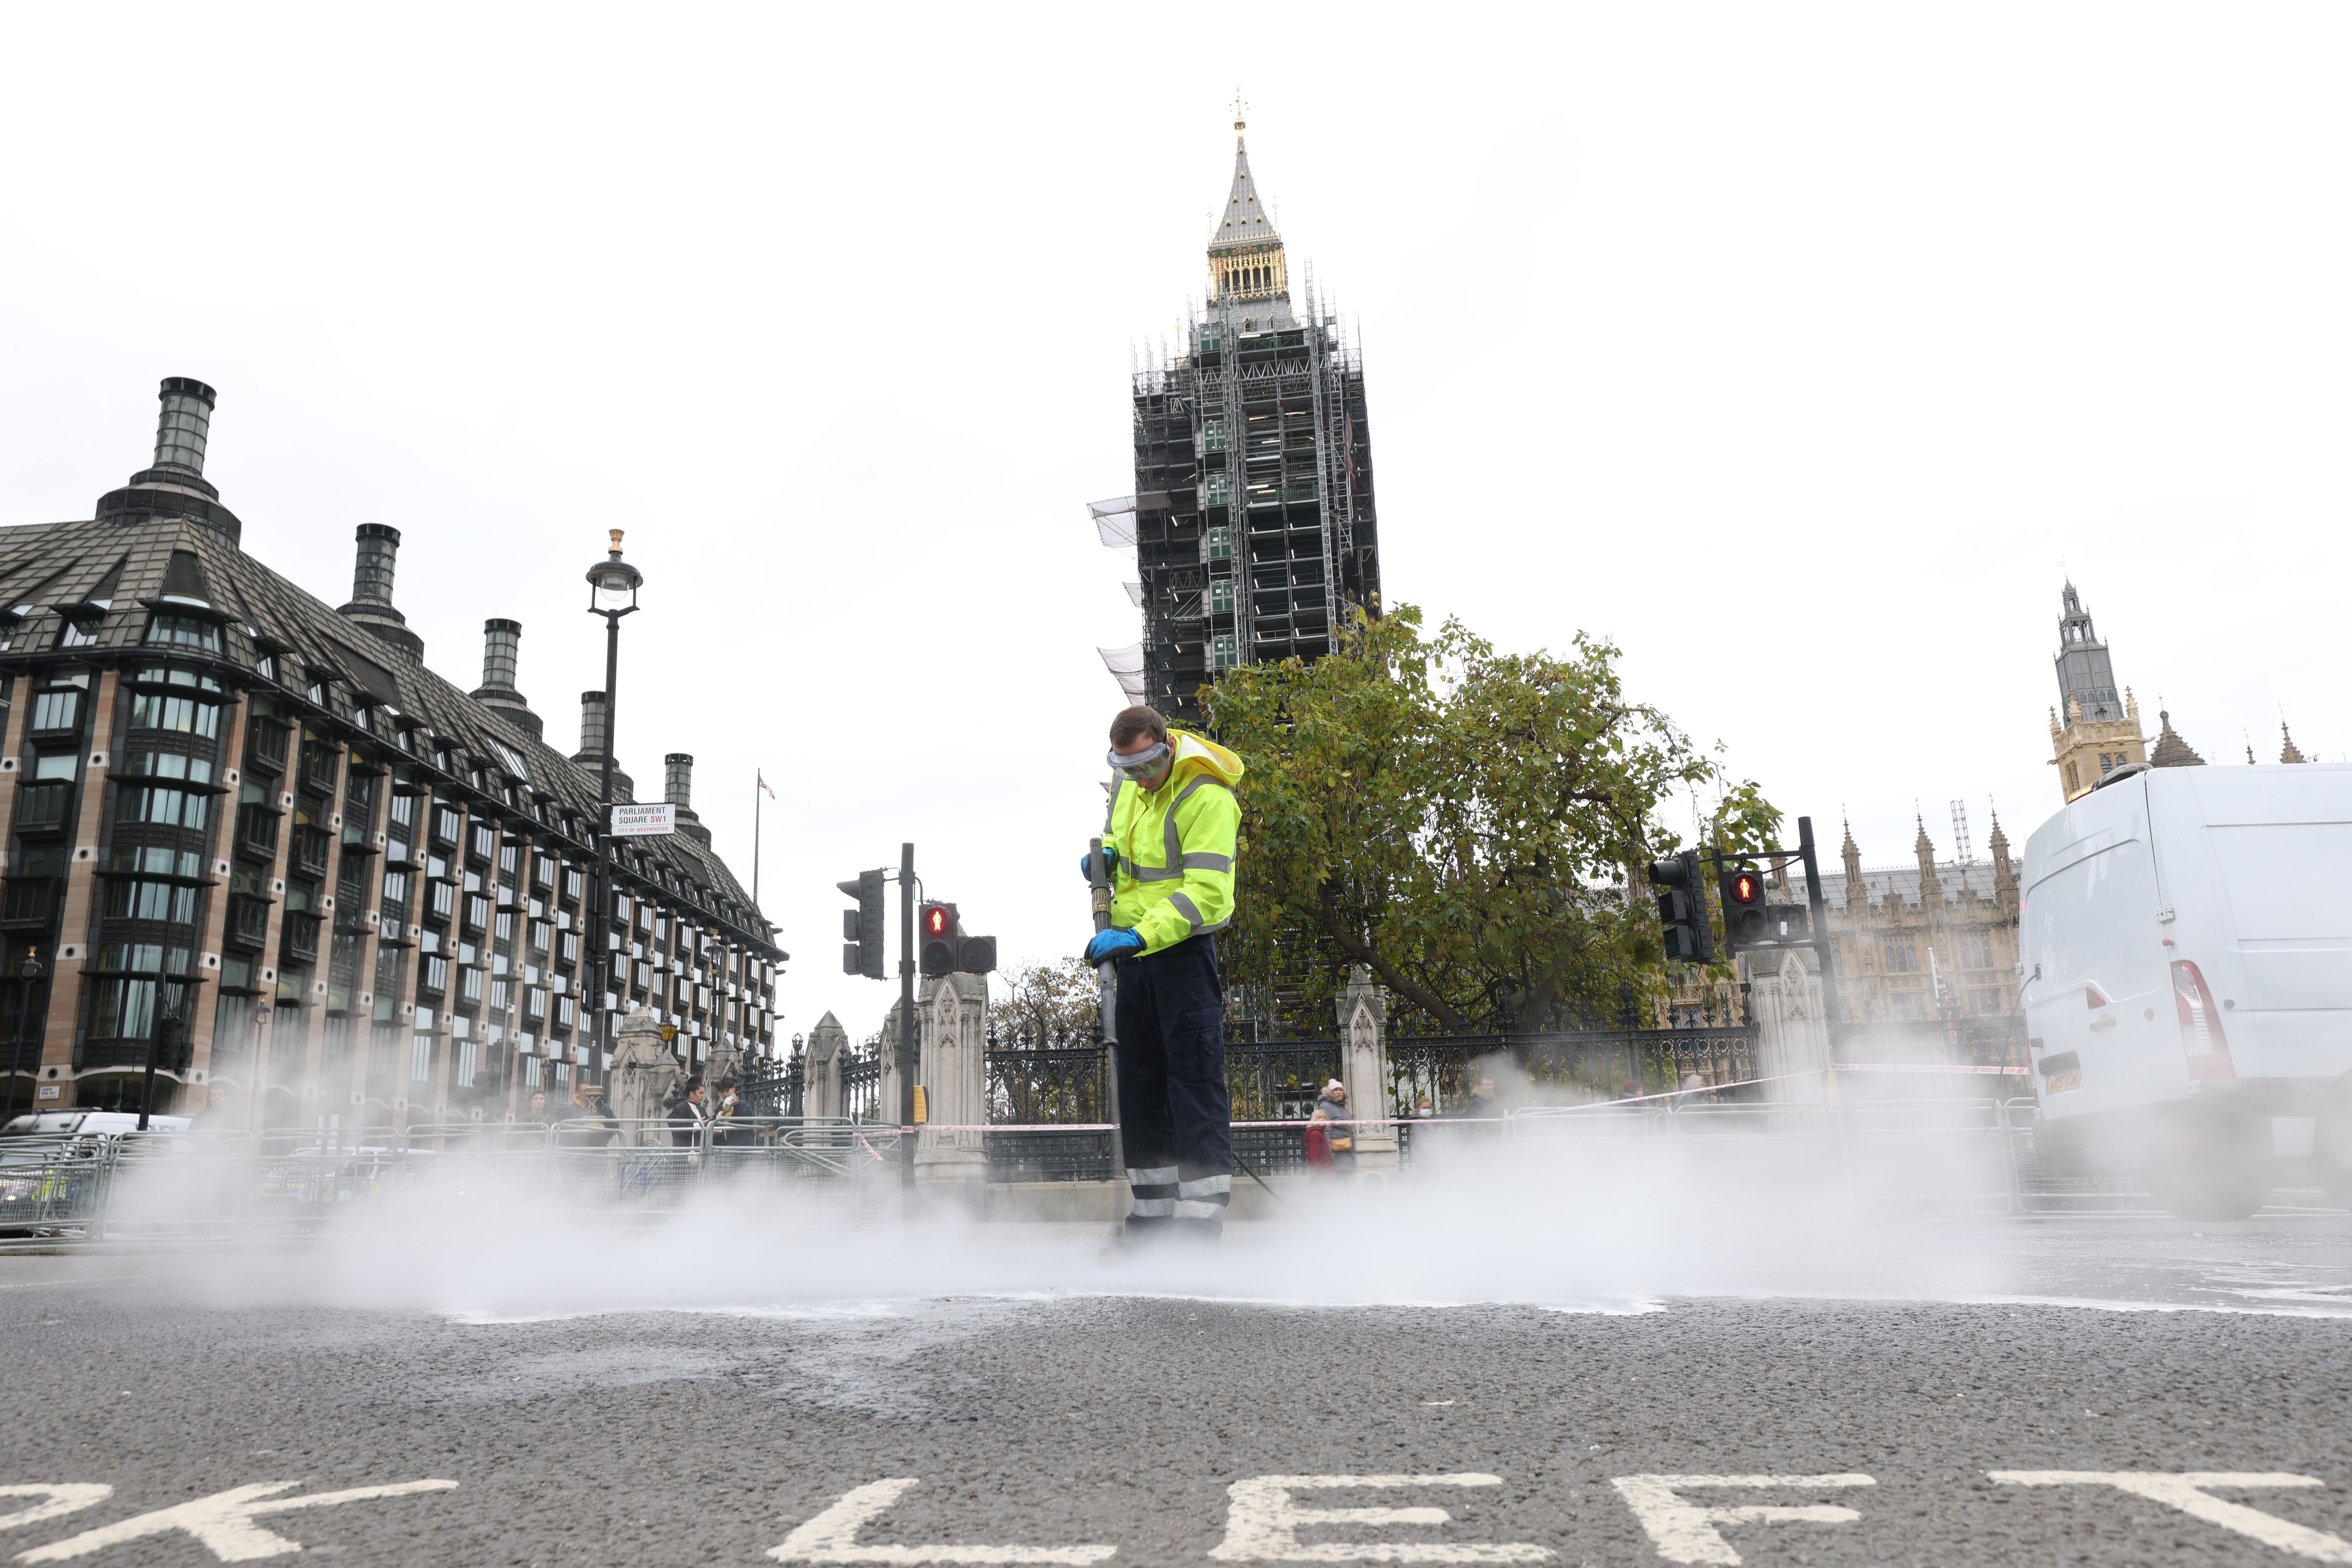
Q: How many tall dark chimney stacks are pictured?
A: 5